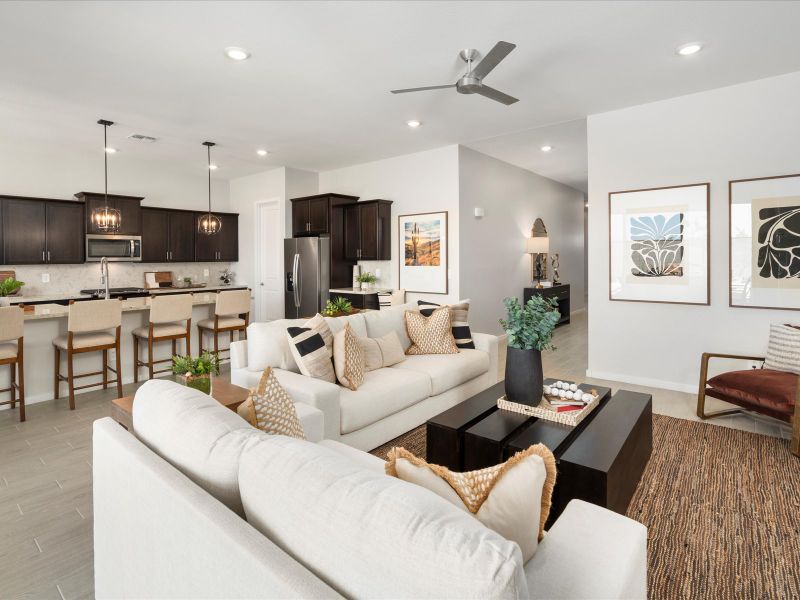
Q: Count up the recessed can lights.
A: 7